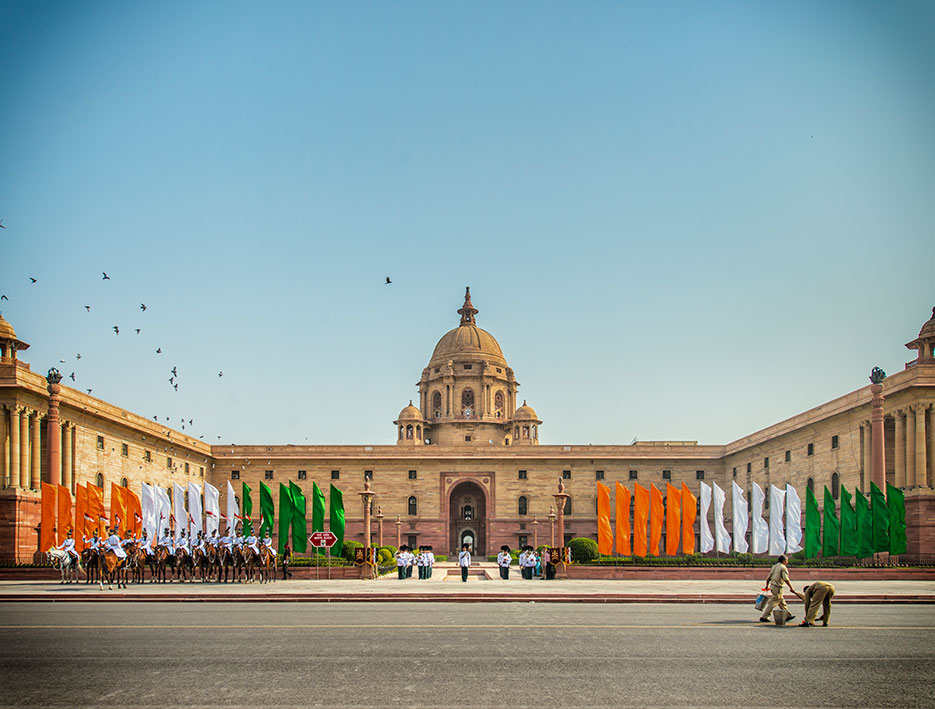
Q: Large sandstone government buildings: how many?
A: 1